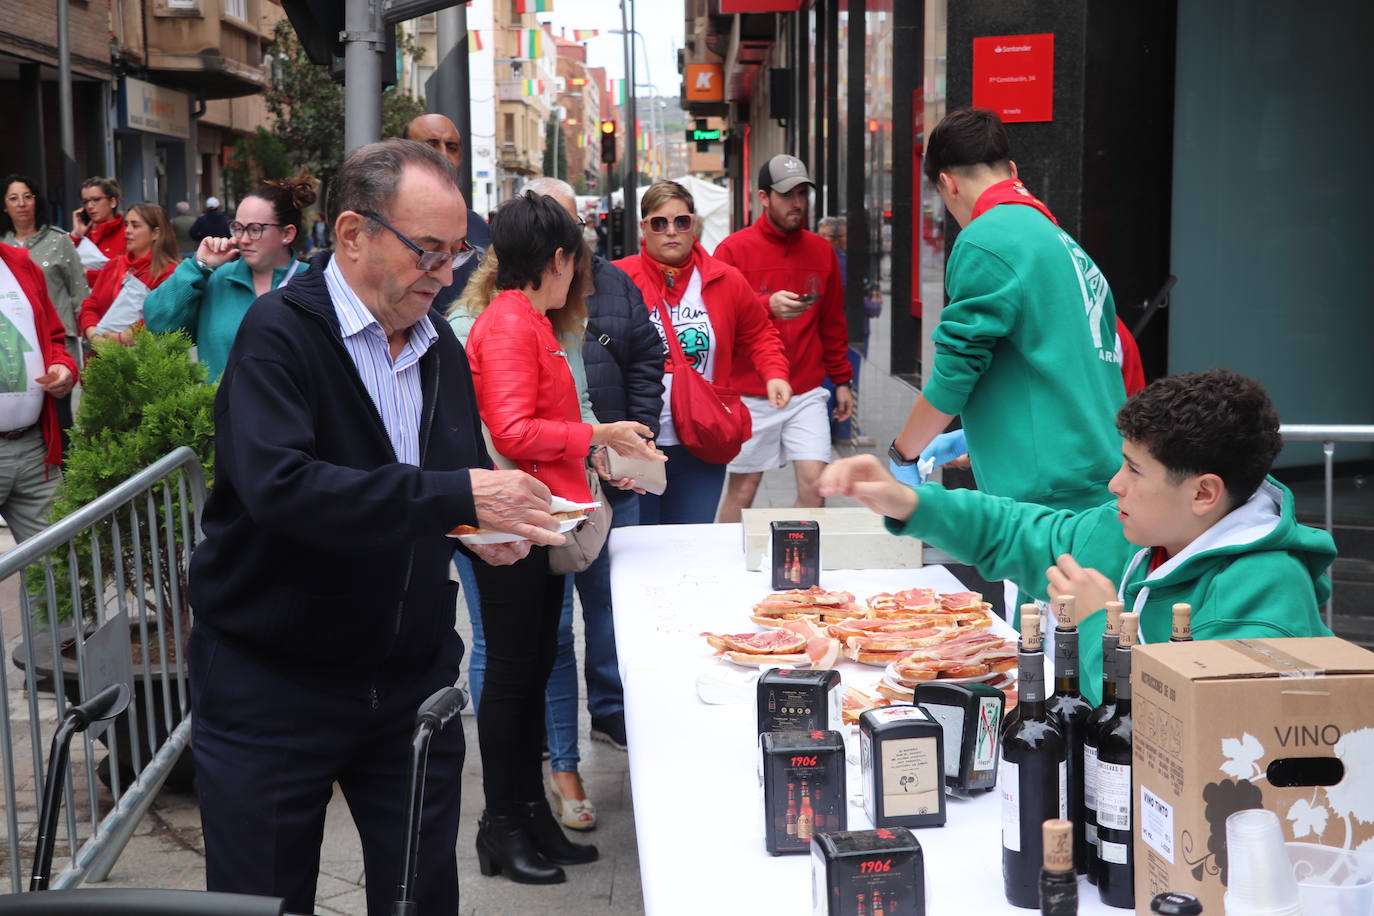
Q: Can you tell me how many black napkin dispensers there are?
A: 6